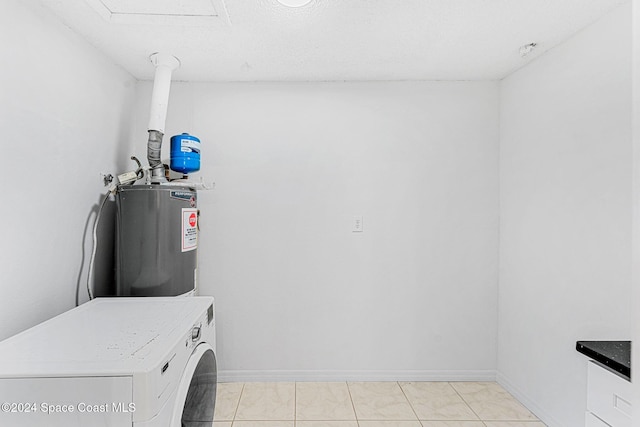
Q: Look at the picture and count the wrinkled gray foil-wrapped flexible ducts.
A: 1